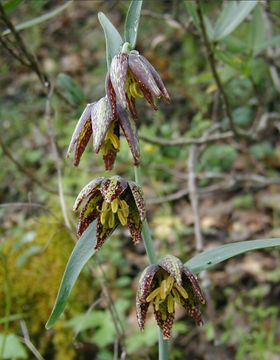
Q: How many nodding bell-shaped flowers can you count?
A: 4